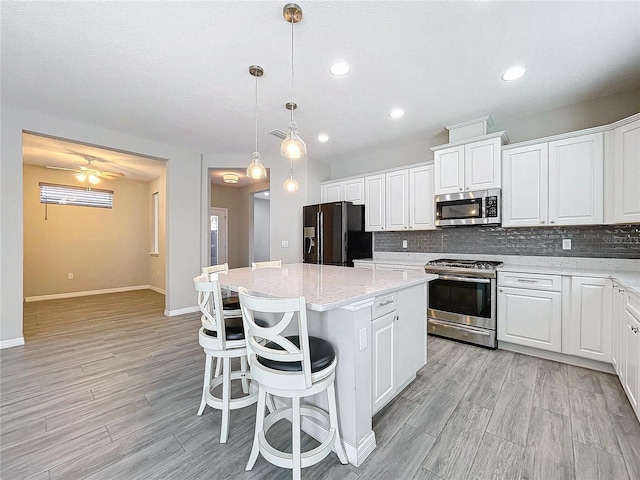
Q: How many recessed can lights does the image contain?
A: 4